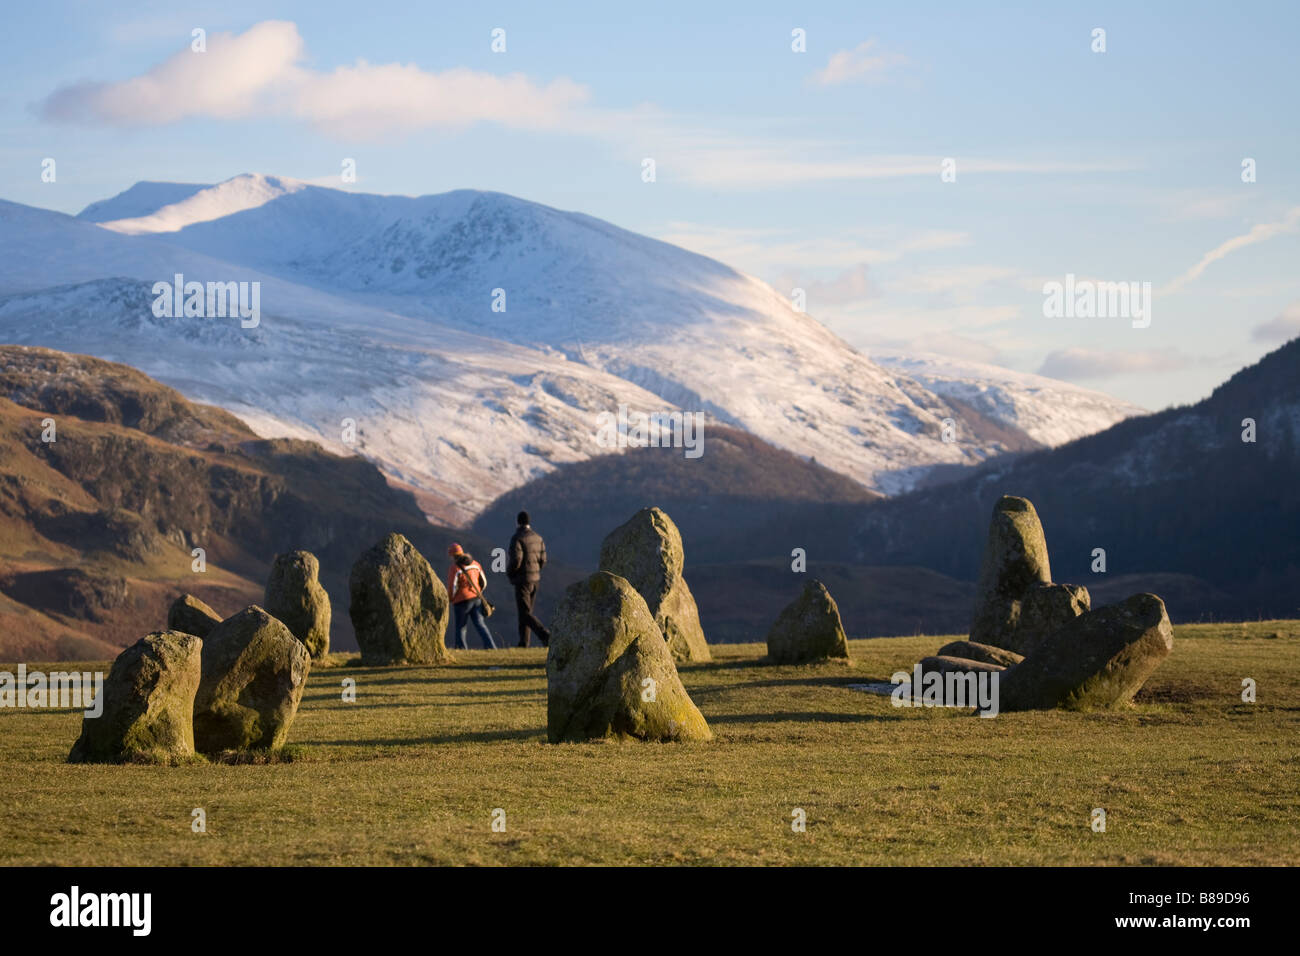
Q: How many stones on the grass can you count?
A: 13